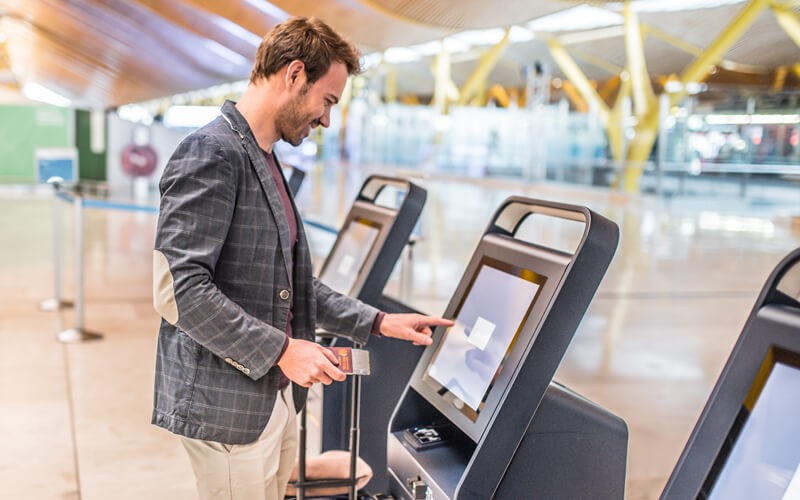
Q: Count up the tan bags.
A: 1